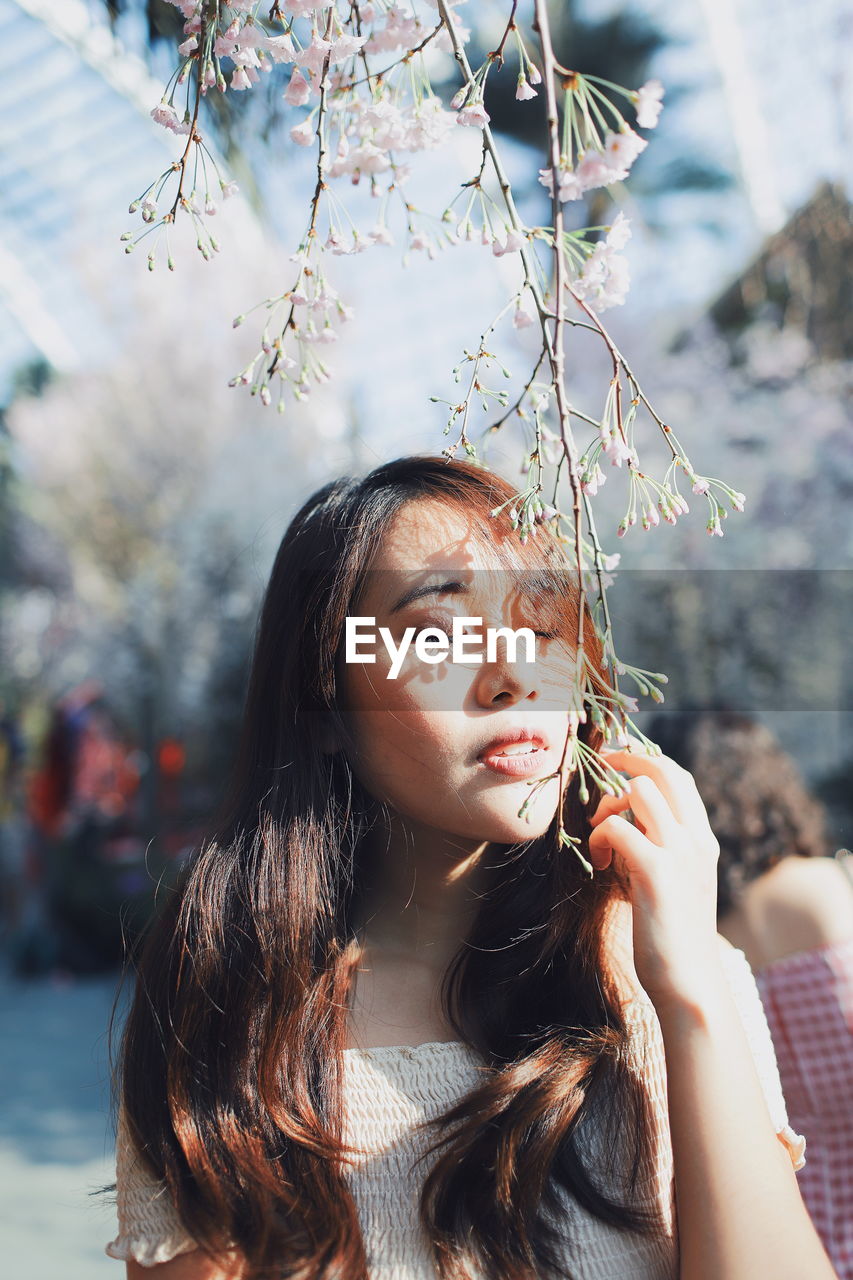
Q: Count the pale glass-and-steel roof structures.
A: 1